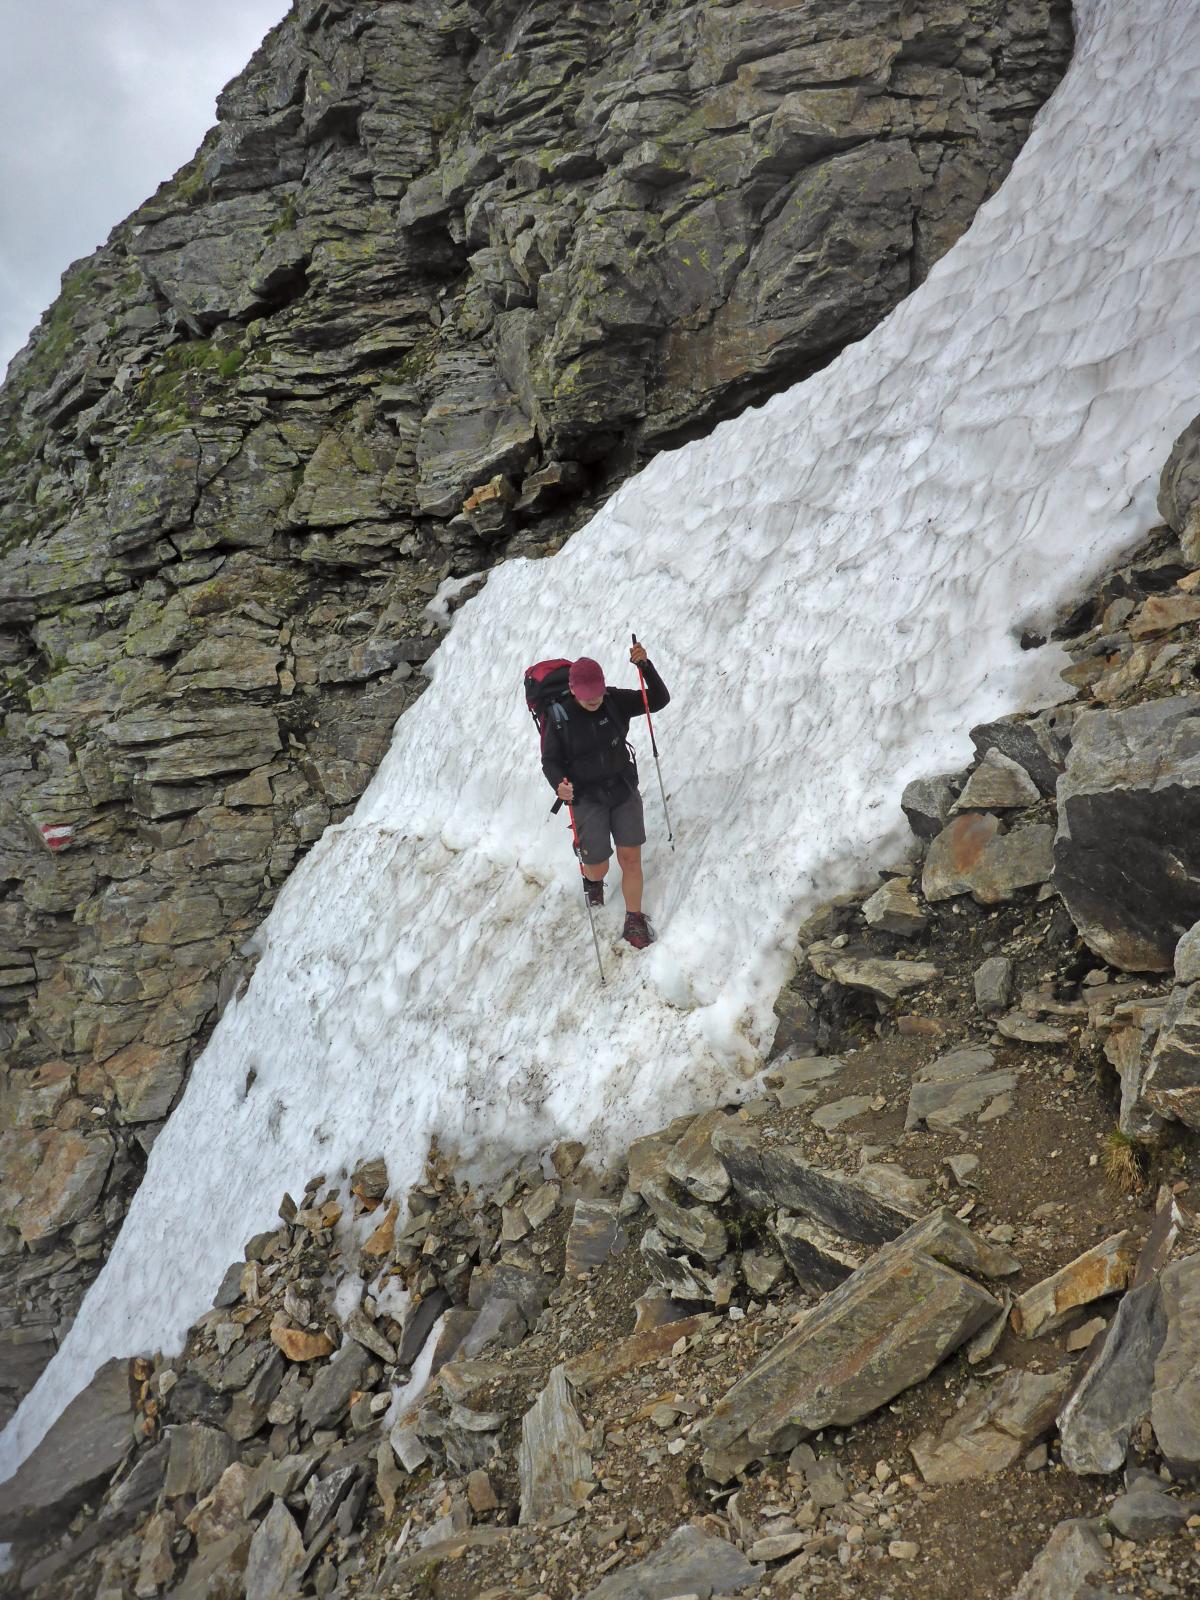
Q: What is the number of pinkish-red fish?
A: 0